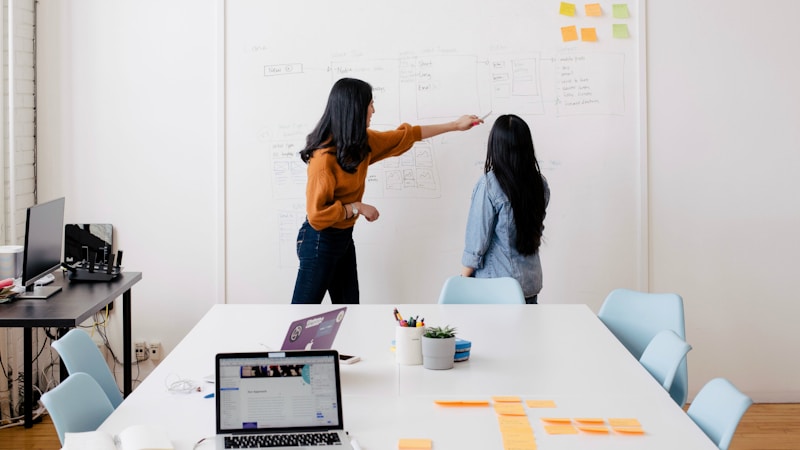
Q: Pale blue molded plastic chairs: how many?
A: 6